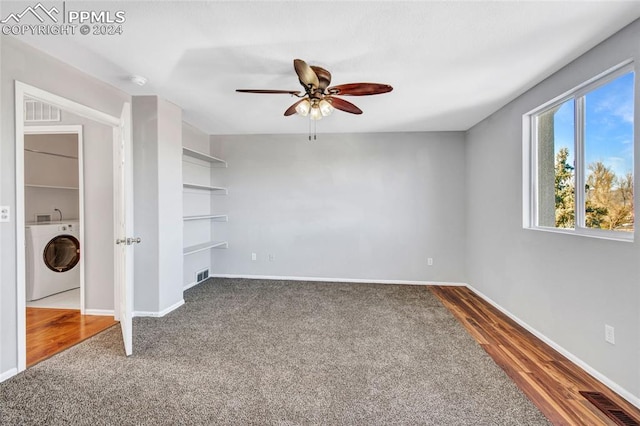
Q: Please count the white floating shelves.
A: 4